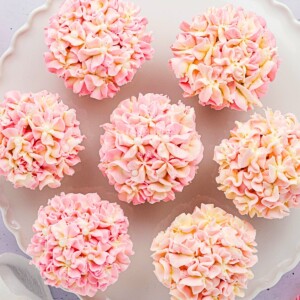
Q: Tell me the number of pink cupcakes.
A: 7